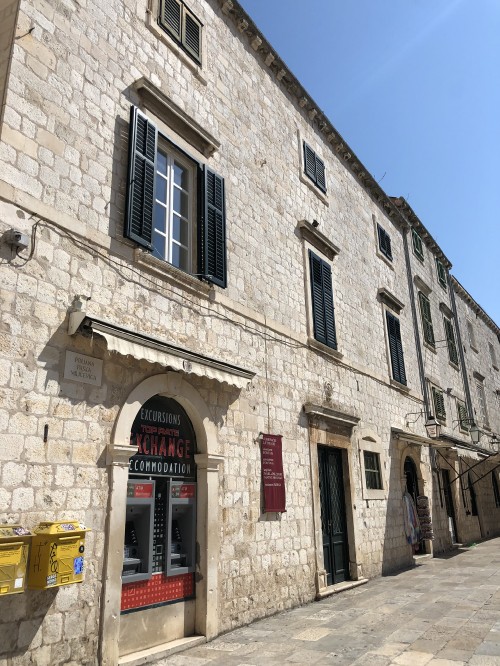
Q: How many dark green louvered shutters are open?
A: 2